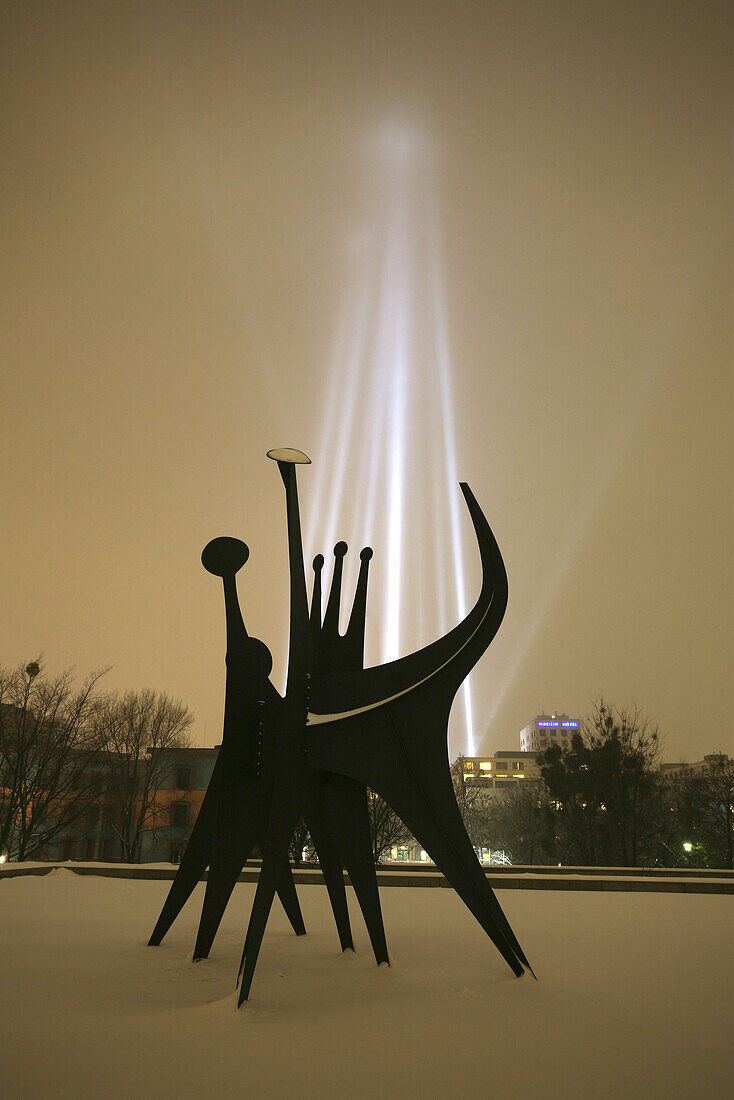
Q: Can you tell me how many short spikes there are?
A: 3